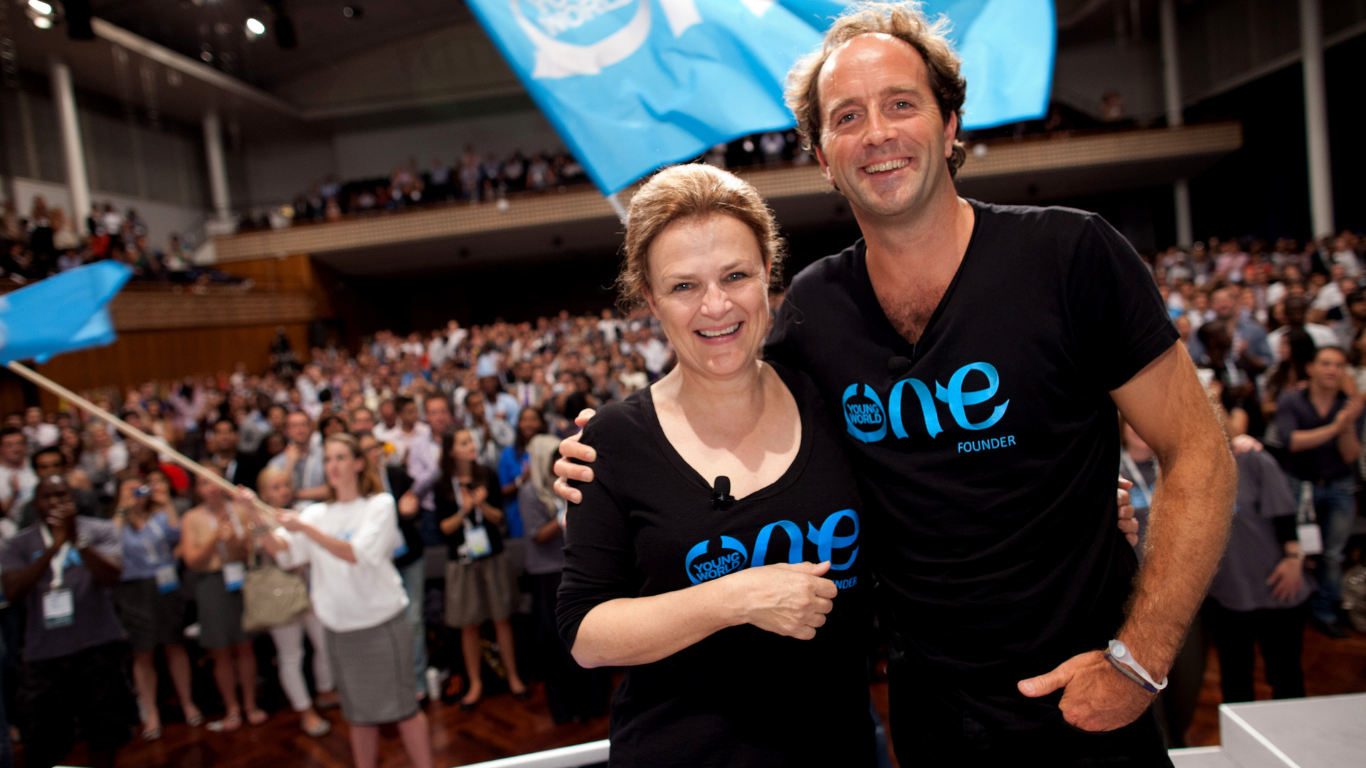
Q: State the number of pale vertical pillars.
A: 4